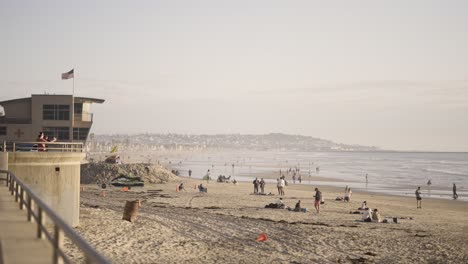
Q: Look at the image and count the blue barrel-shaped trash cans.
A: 0